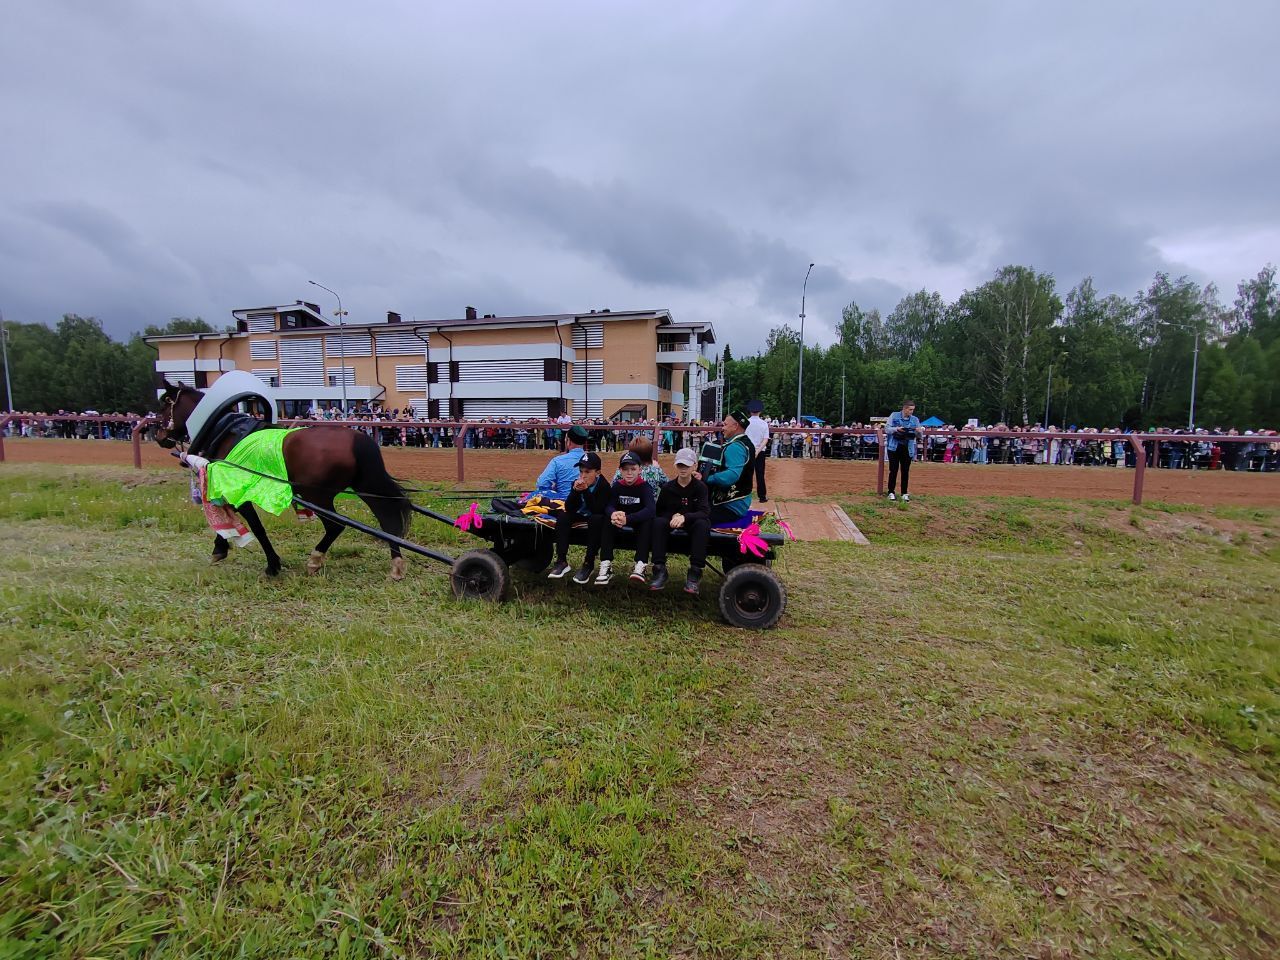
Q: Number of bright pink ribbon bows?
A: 2